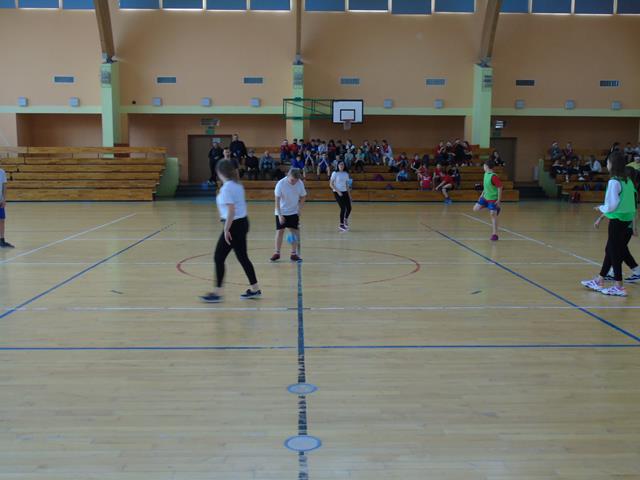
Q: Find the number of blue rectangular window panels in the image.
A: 15